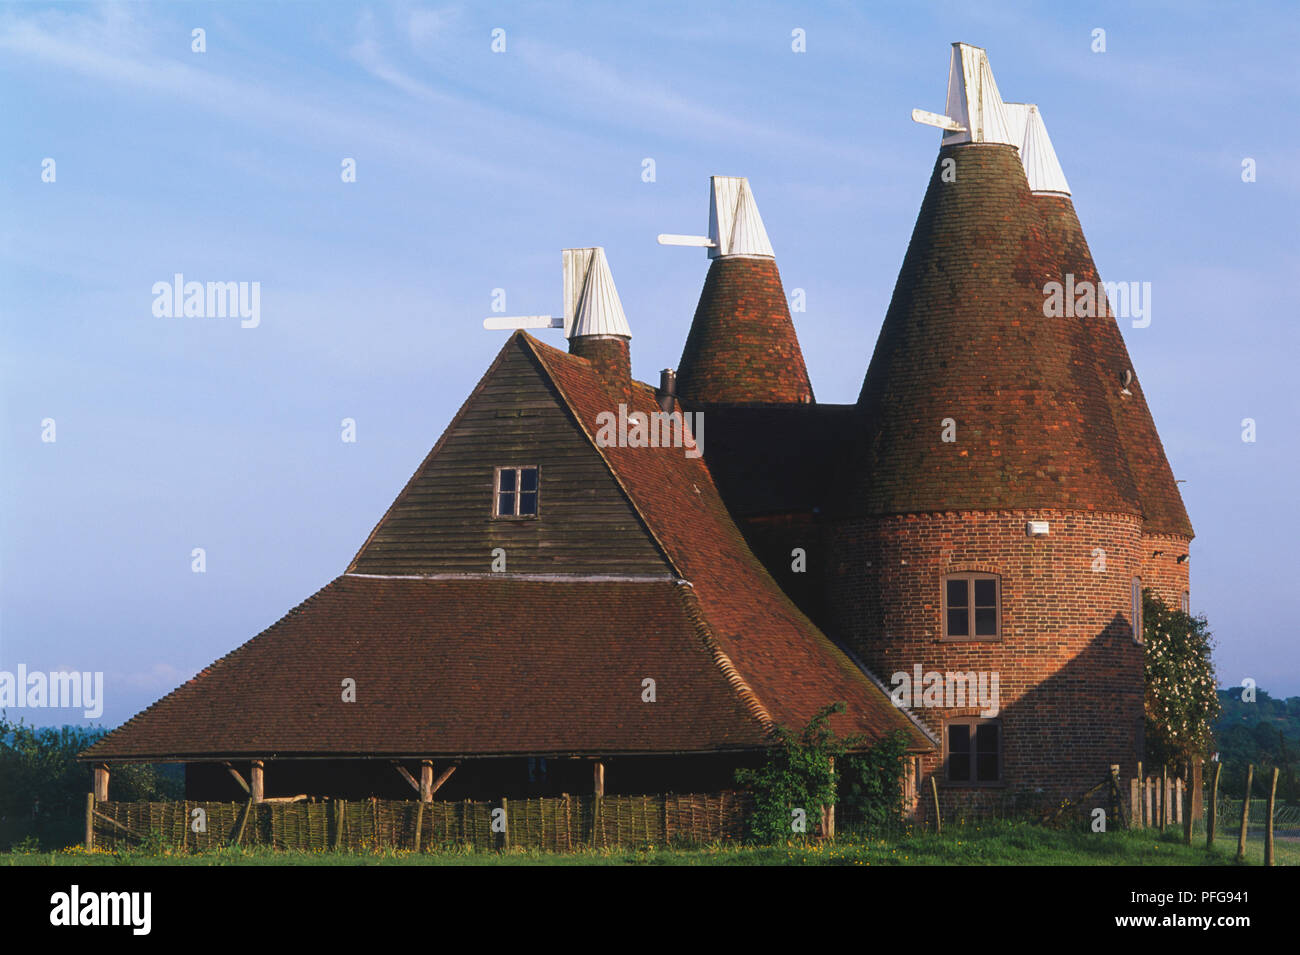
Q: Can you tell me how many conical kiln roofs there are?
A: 4